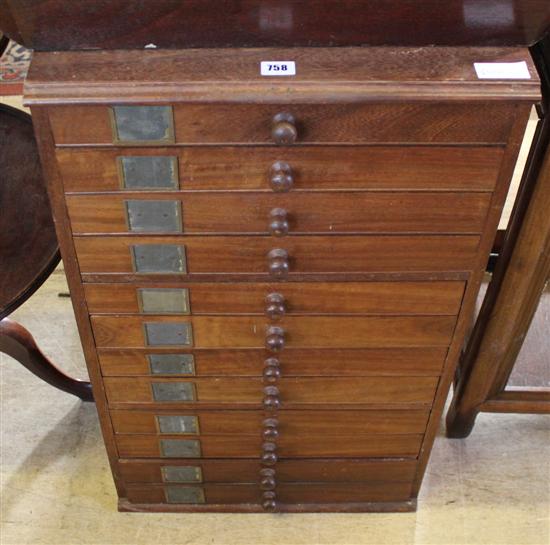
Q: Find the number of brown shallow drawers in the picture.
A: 12